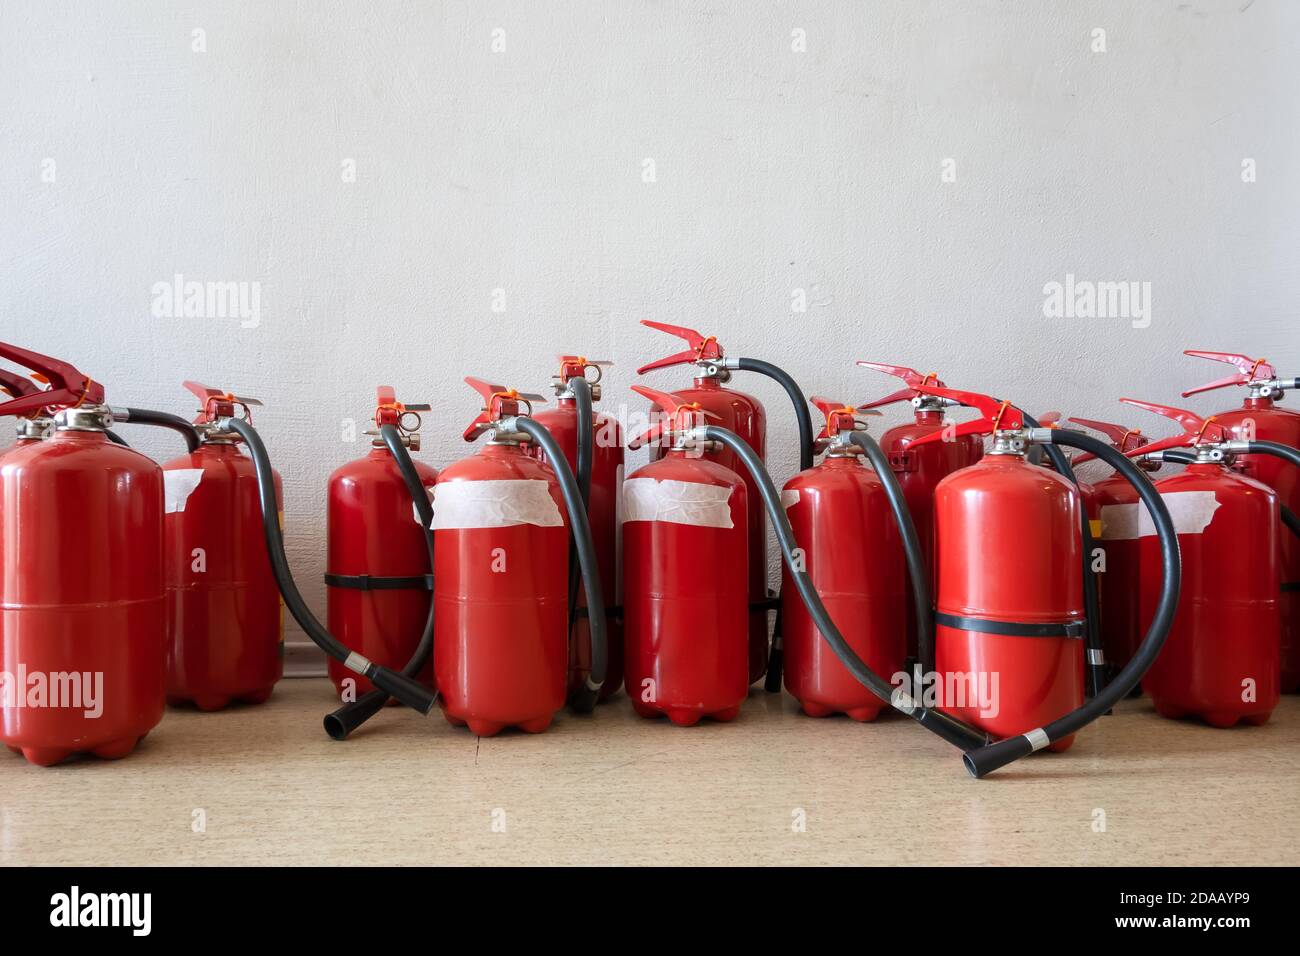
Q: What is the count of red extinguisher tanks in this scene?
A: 15